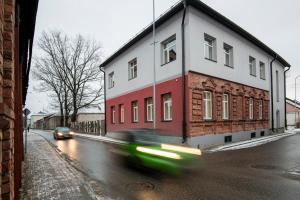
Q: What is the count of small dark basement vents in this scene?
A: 3